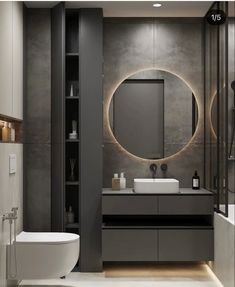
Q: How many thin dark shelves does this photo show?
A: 5